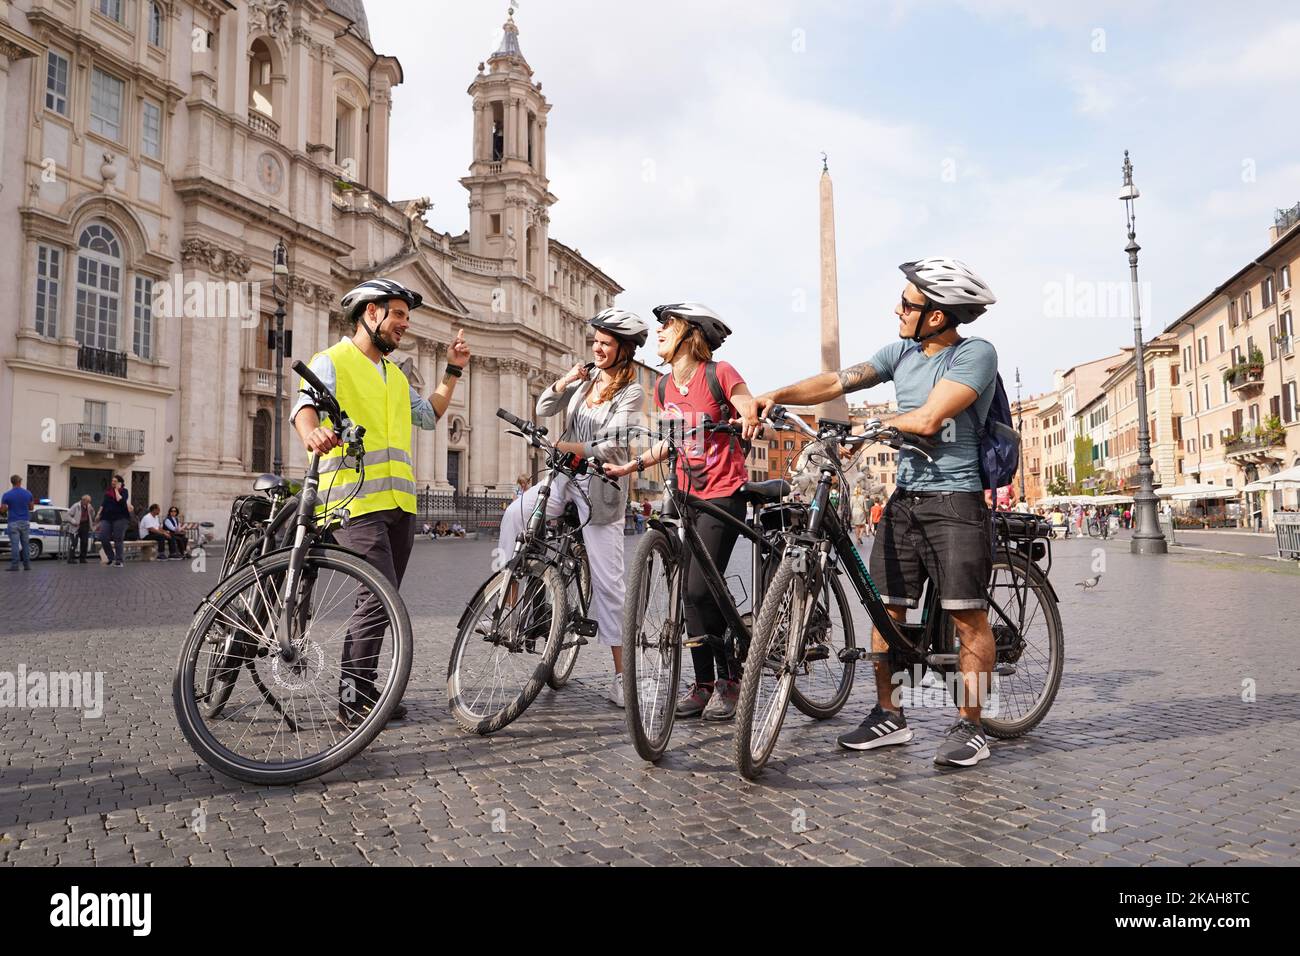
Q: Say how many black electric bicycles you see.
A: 4